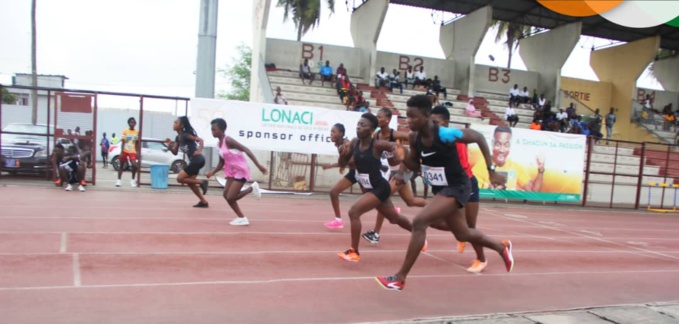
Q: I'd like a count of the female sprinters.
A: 7